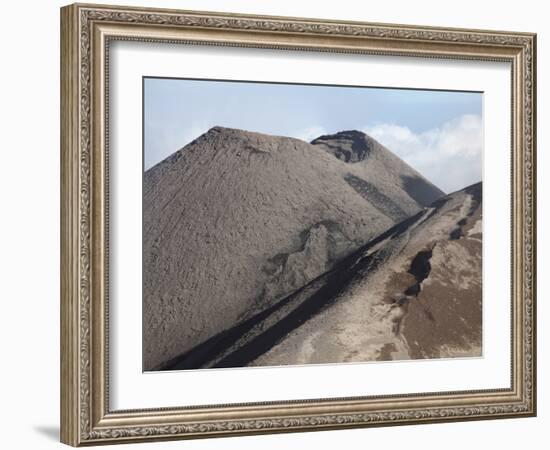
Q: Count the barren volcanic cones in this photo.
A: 2